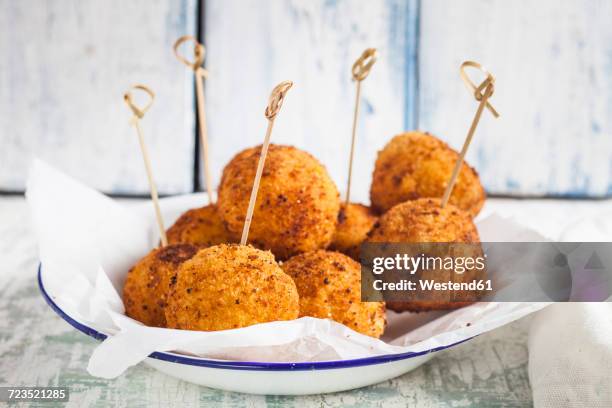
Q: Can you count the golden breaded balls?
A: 8